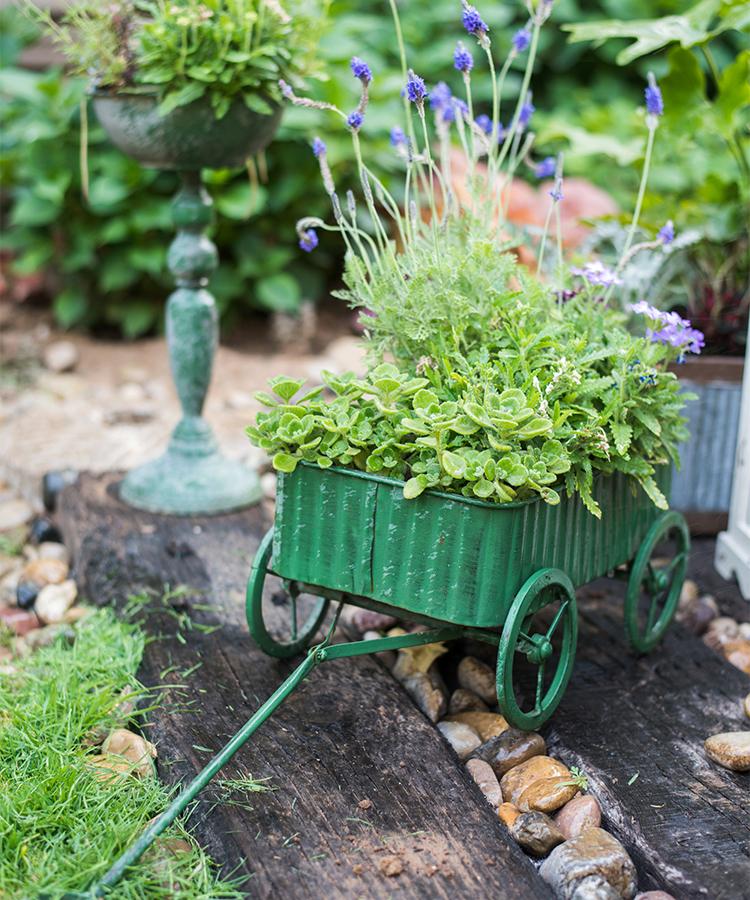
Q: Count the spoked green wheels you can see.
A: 3